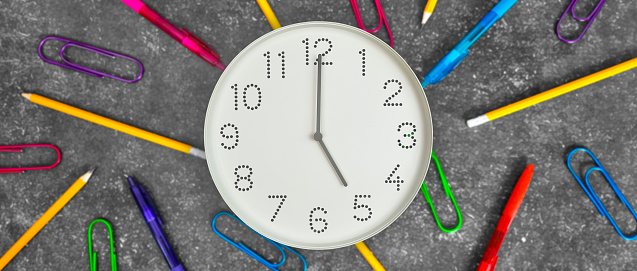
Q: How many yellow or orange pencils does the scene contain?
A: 6